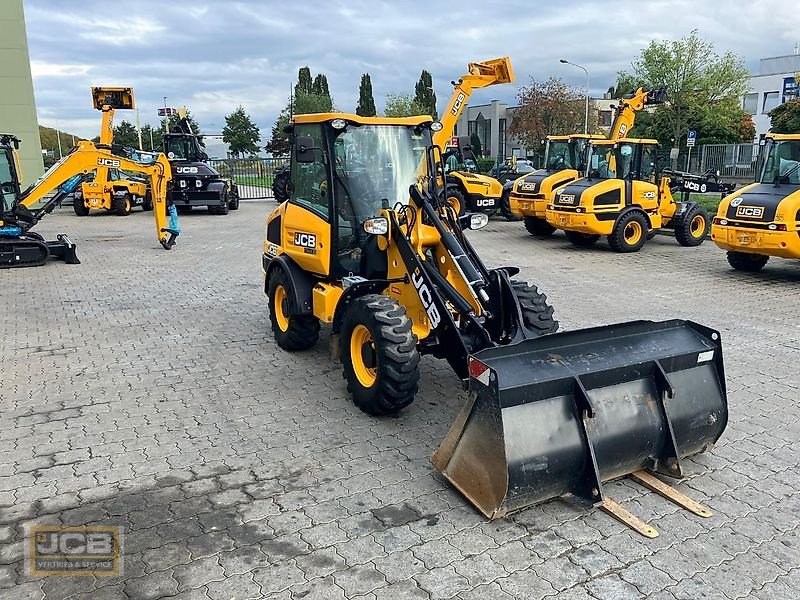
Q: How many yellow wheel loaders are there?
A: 4